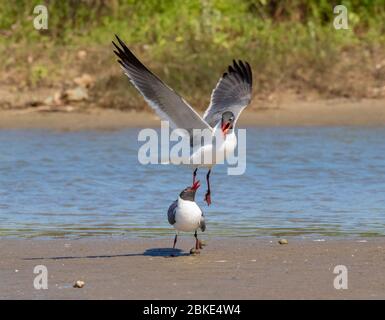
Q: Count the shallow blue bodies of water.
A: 1